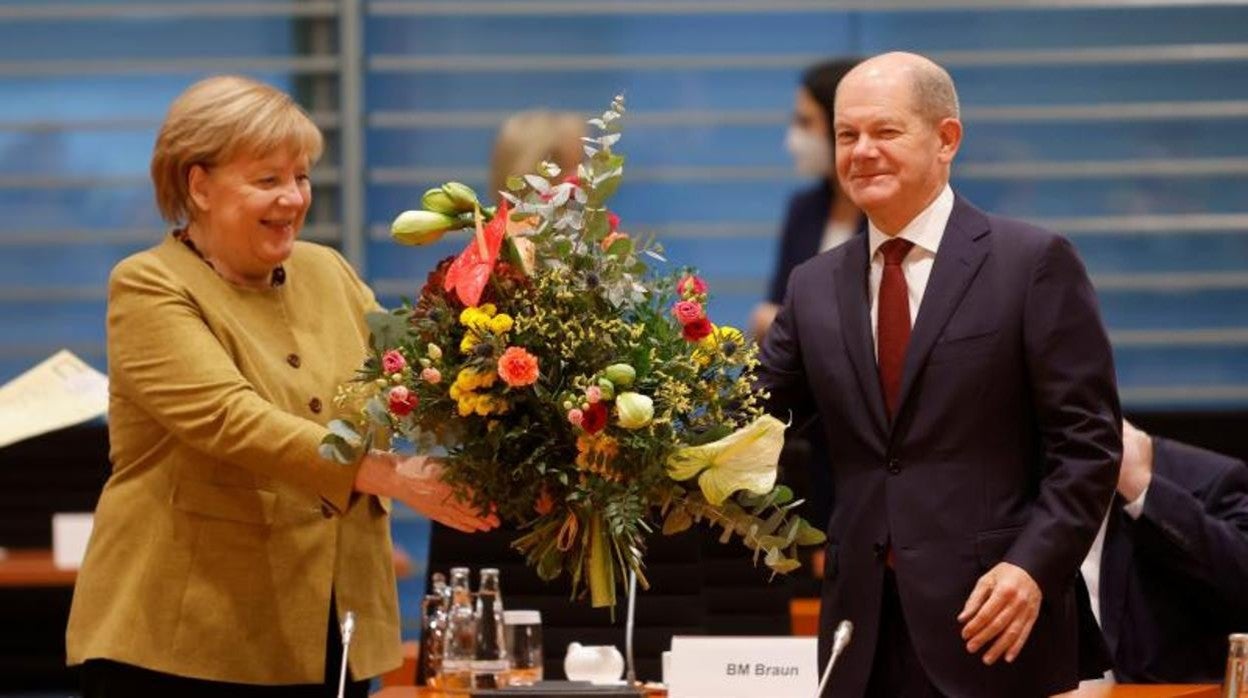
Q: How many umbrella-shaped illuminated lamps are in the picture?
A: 0